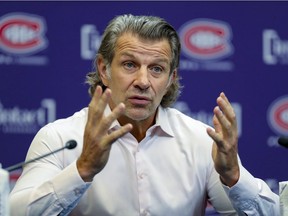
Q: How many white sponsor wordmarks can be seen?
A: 4